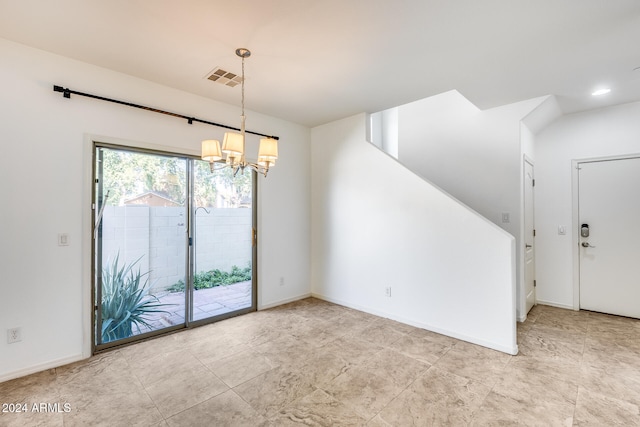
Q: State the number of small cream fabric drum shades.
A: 5